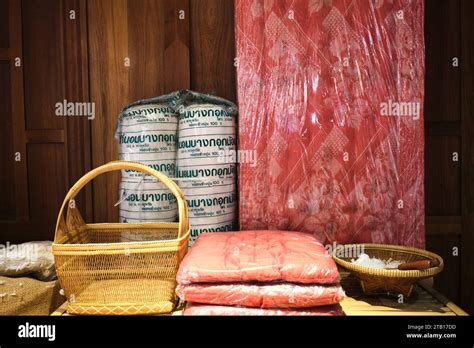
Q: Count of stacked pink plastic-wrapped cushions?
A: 3